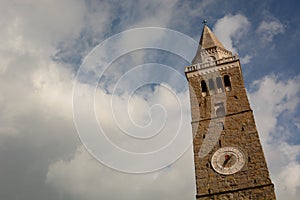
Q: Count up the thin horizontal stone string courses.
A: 2